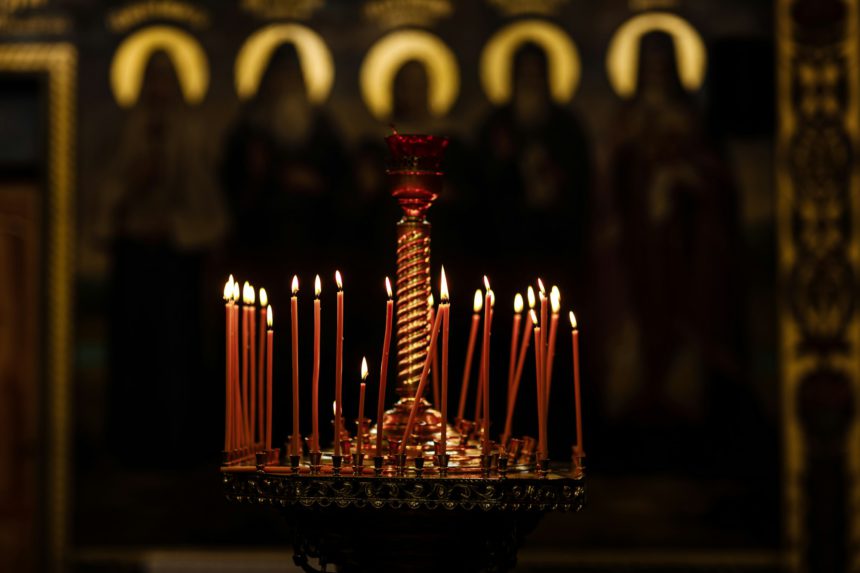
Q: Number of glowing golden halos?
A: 5